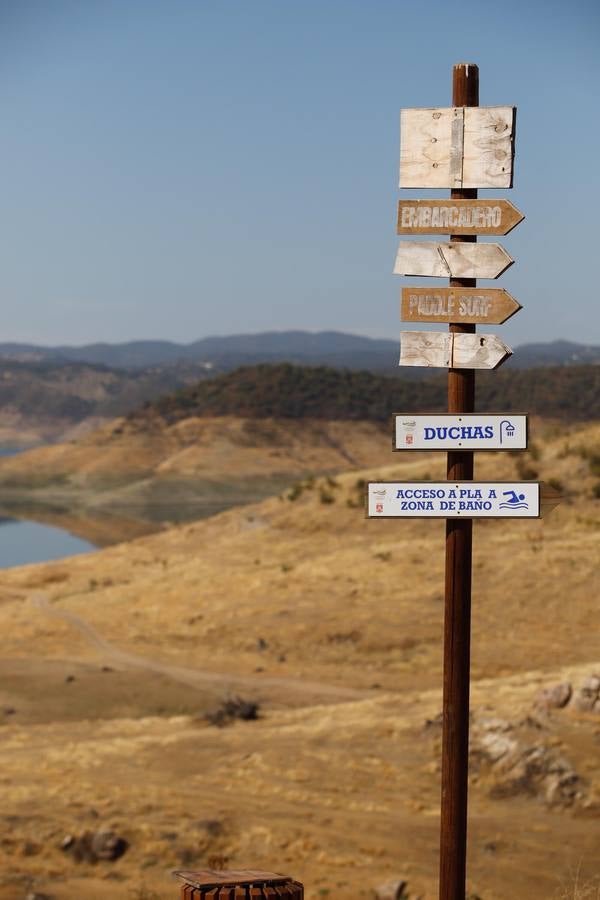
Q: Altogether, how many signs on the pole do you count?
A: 7